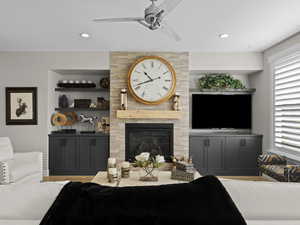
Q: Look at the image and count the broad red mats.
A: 0